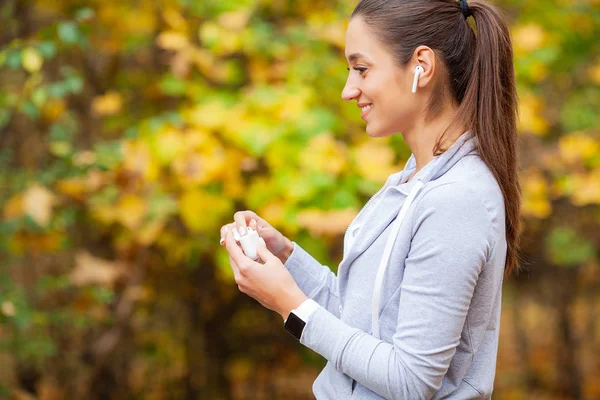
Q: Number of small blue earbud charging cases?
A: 0